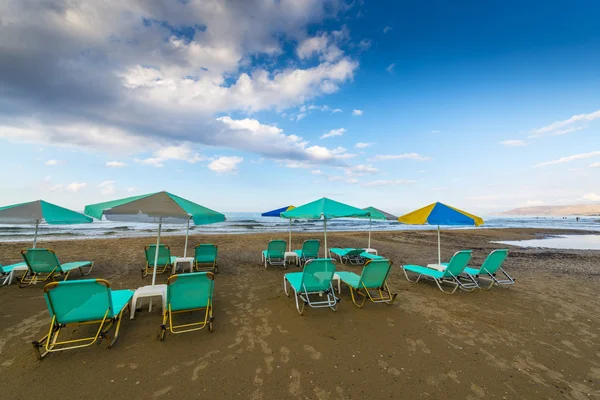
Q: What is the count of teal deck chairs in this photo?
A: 14